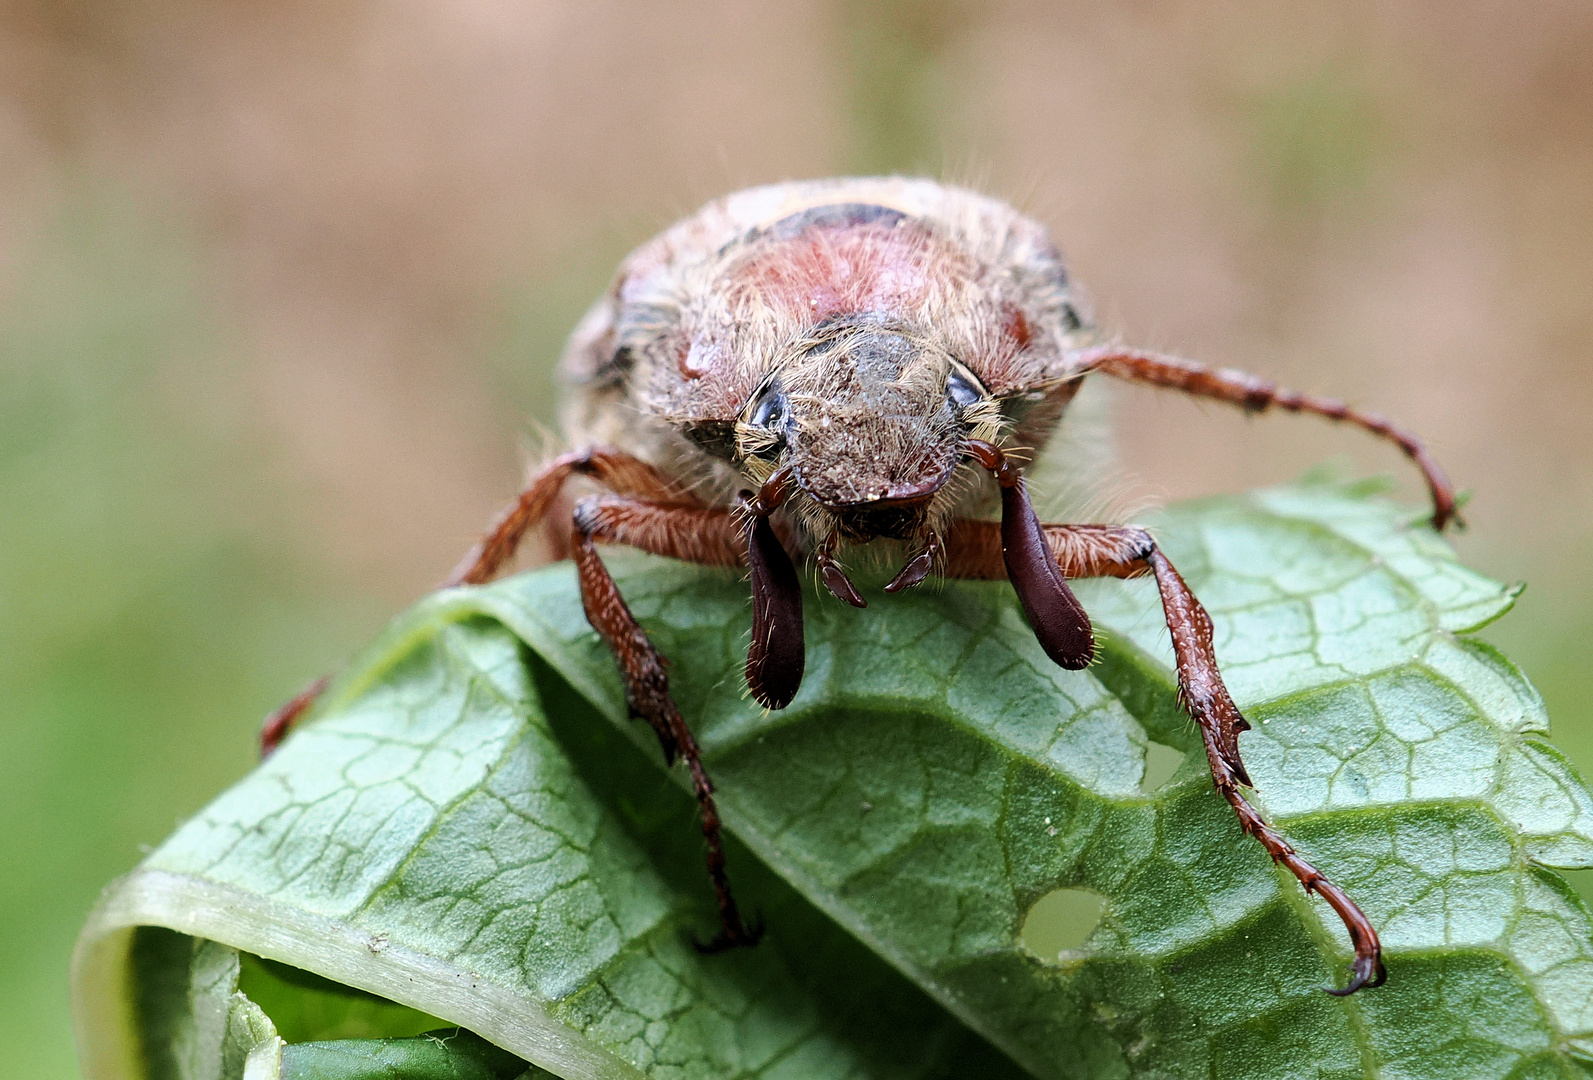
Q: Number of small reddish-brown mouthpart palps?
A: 2